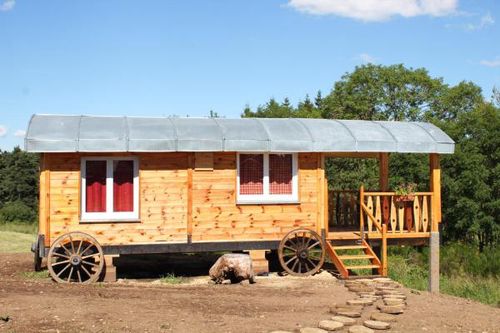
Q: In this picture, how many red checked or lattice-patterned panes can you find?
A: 2